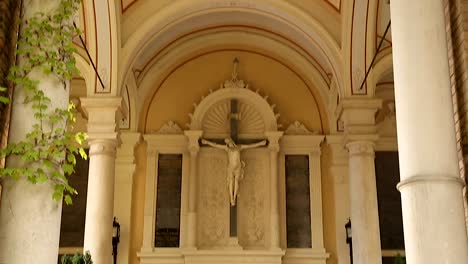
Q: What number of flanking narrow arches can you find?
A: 2